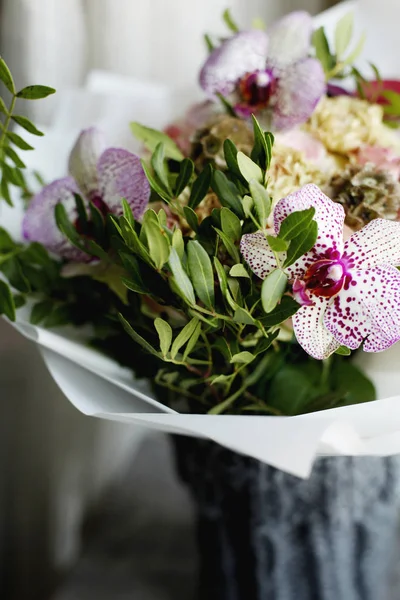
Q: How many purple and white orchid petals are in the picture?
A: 11